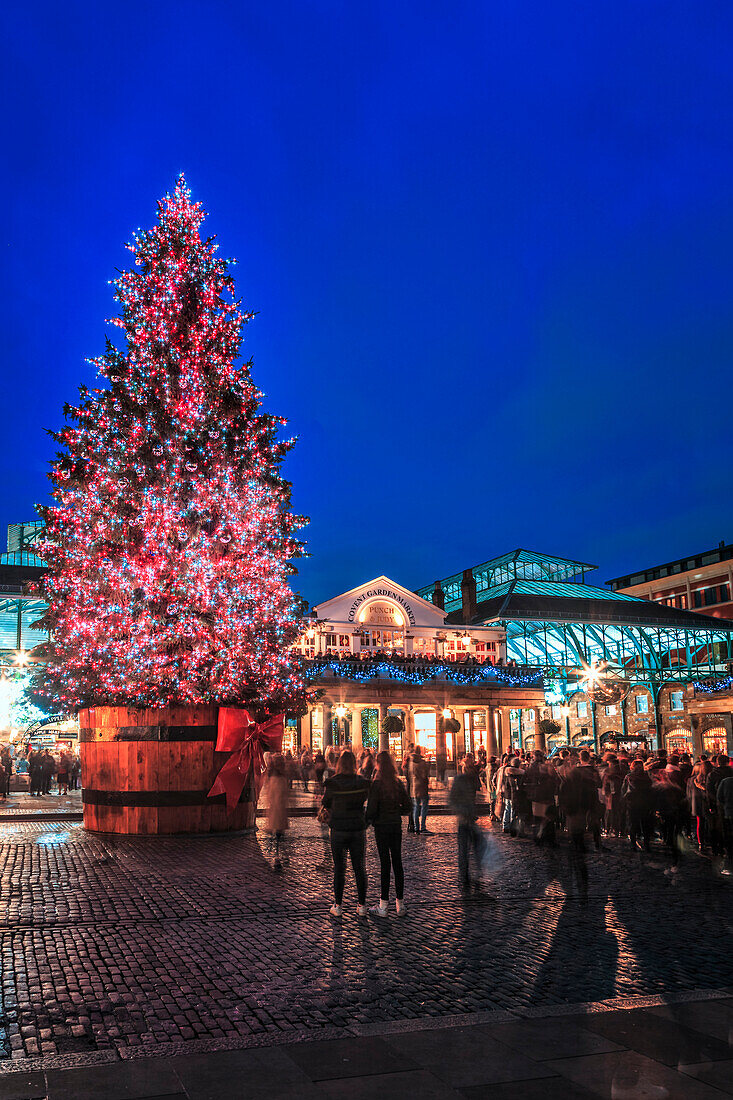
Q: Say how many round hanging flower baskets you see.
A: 3